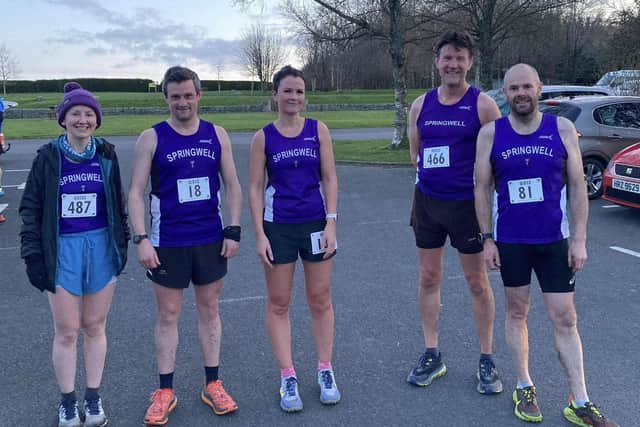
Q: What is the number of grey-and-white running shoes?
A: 2